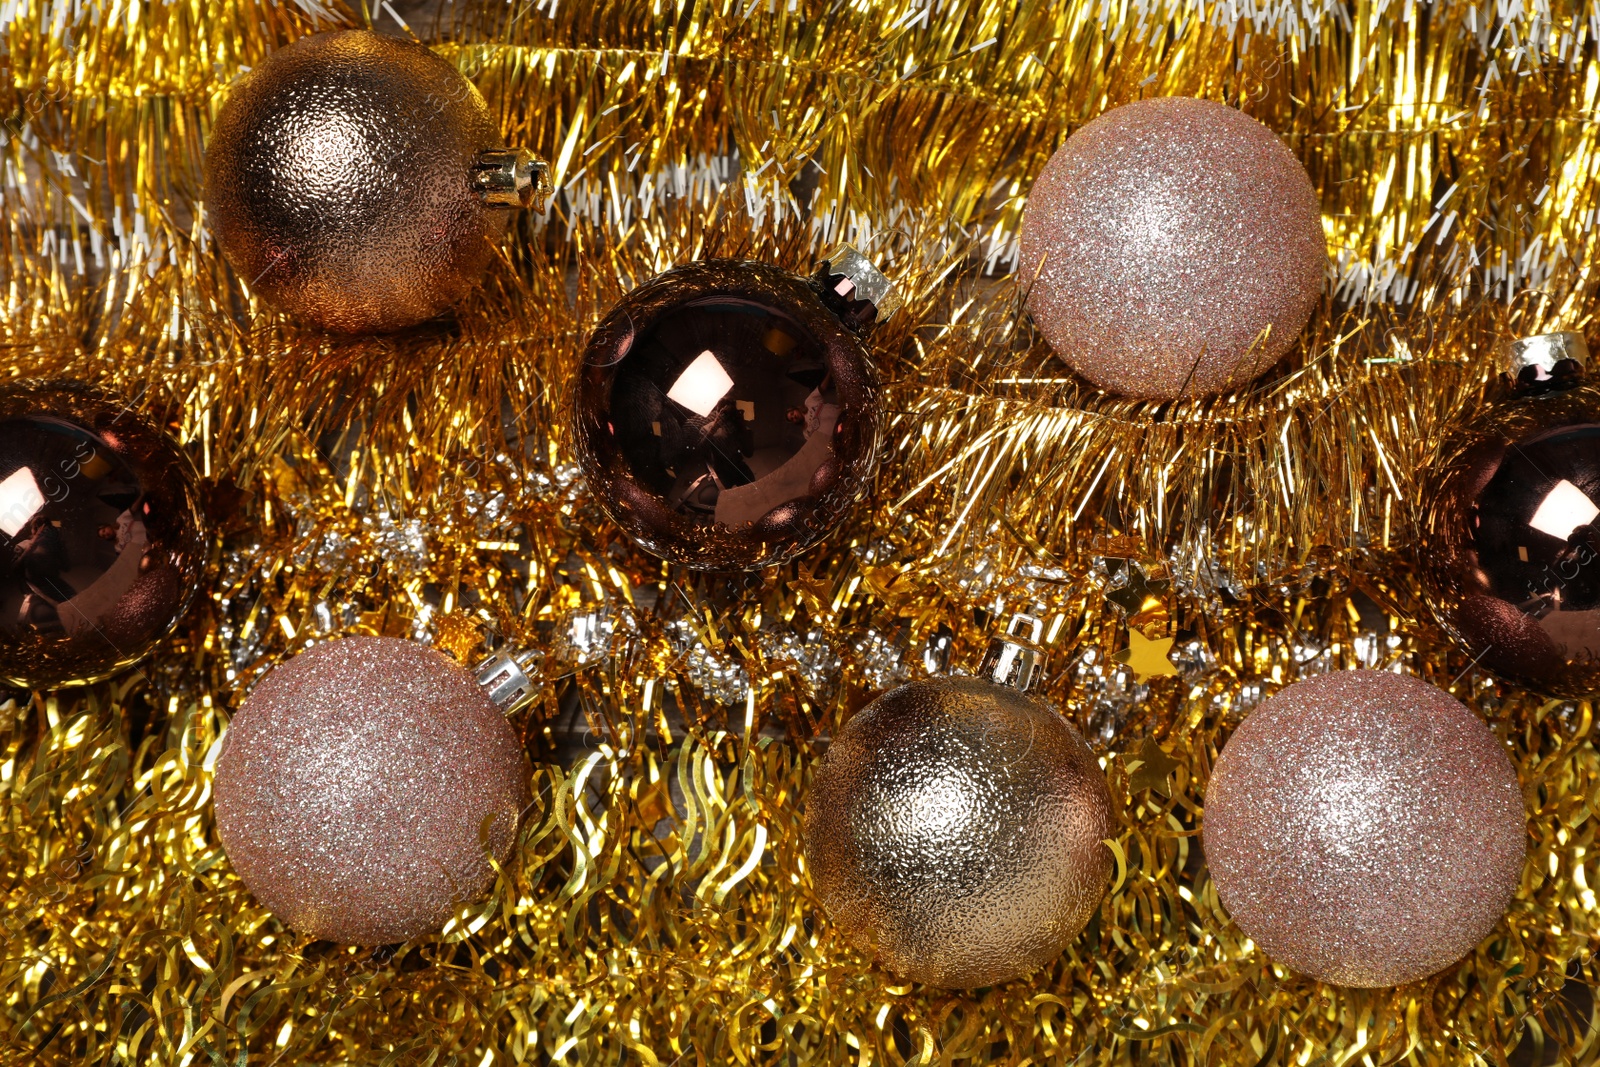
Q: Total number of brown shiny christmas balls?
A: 3